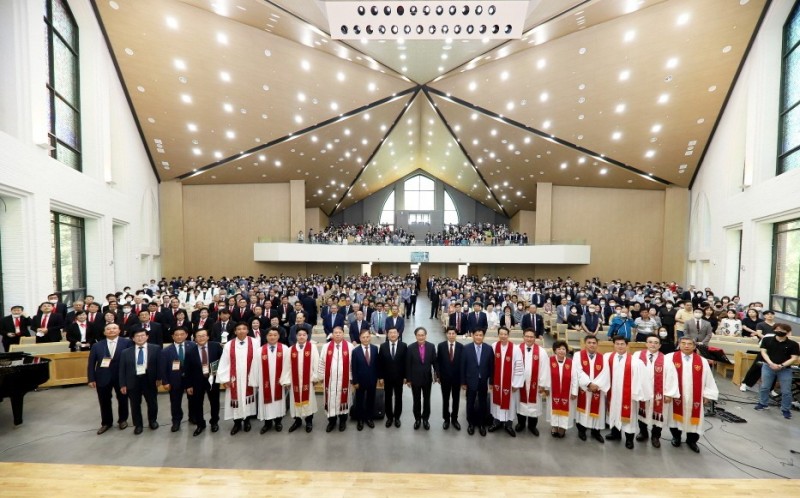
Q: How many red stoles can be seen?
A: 11